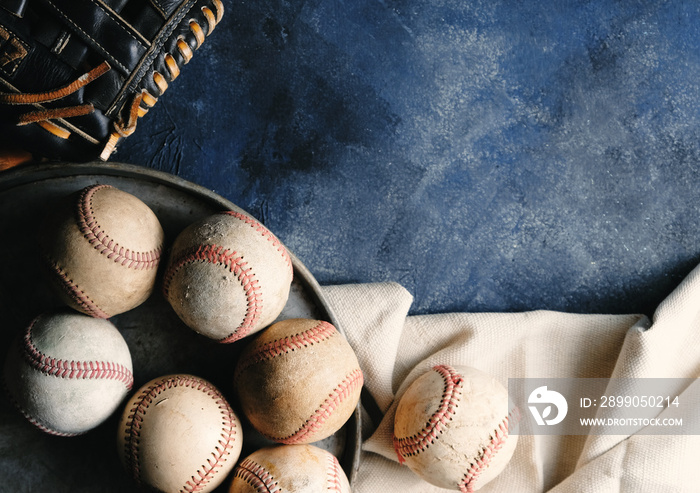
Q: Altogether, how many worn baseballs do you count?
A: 7